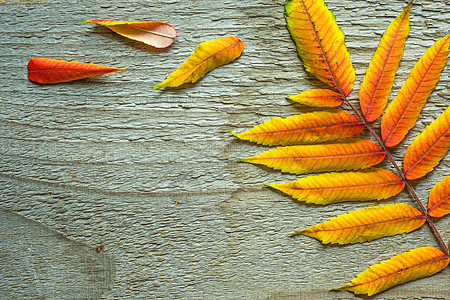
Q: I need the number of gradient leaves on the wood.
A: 14